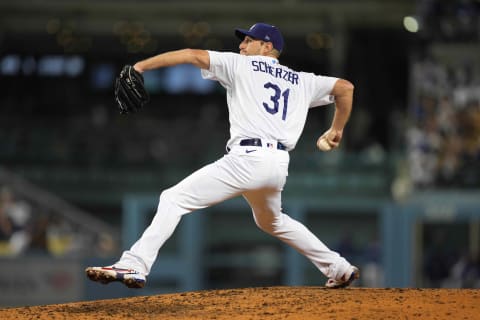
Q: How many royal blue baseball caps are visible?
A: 1